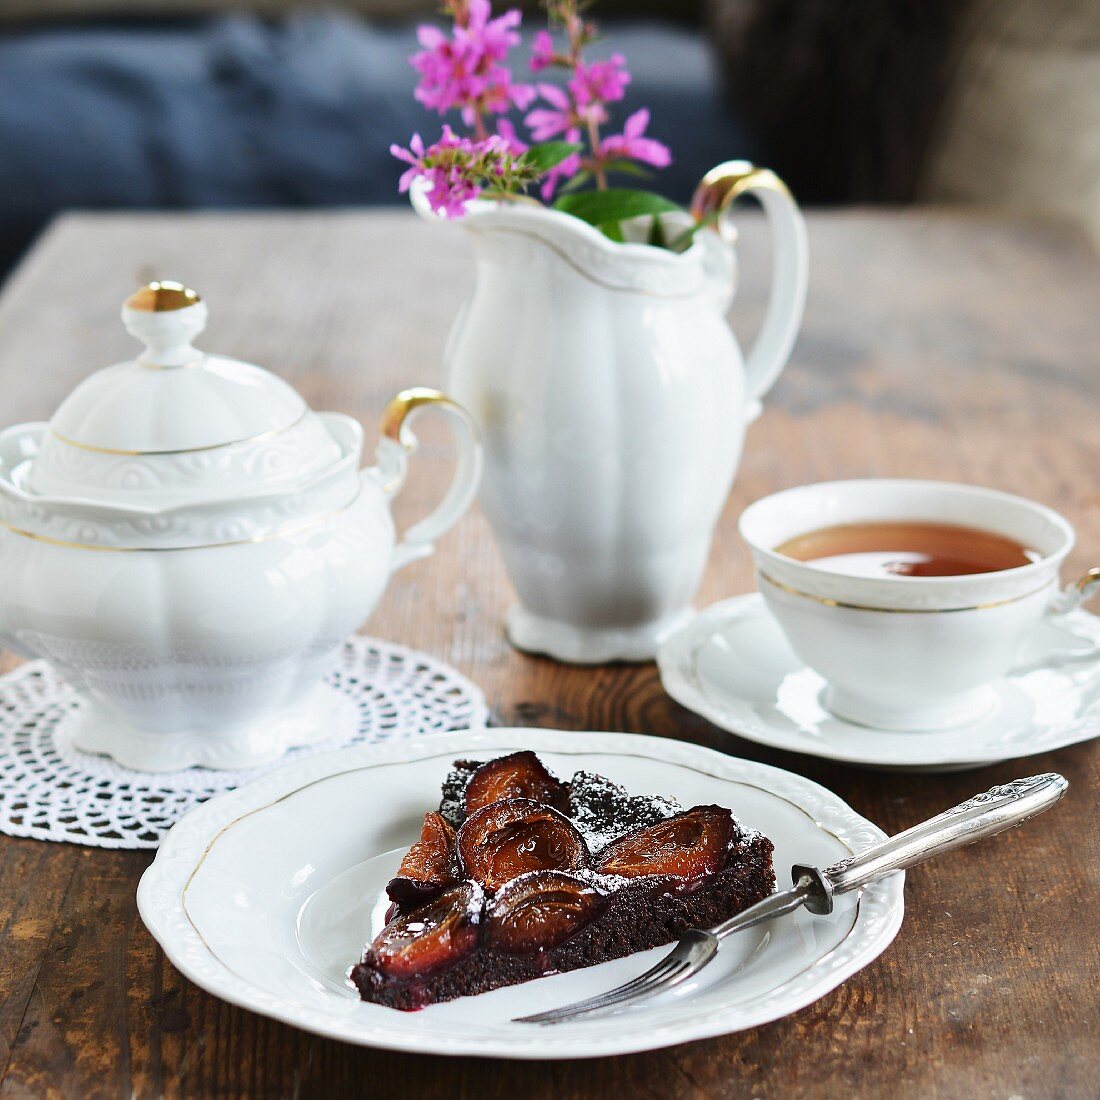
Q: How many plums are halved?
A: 6